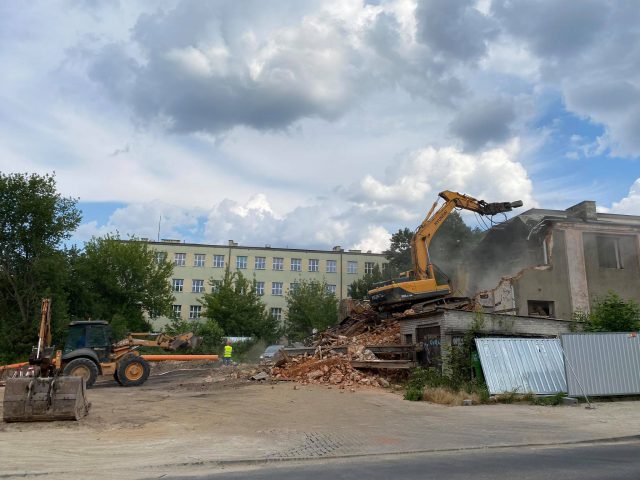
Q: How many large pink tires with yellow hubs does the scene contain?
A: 0